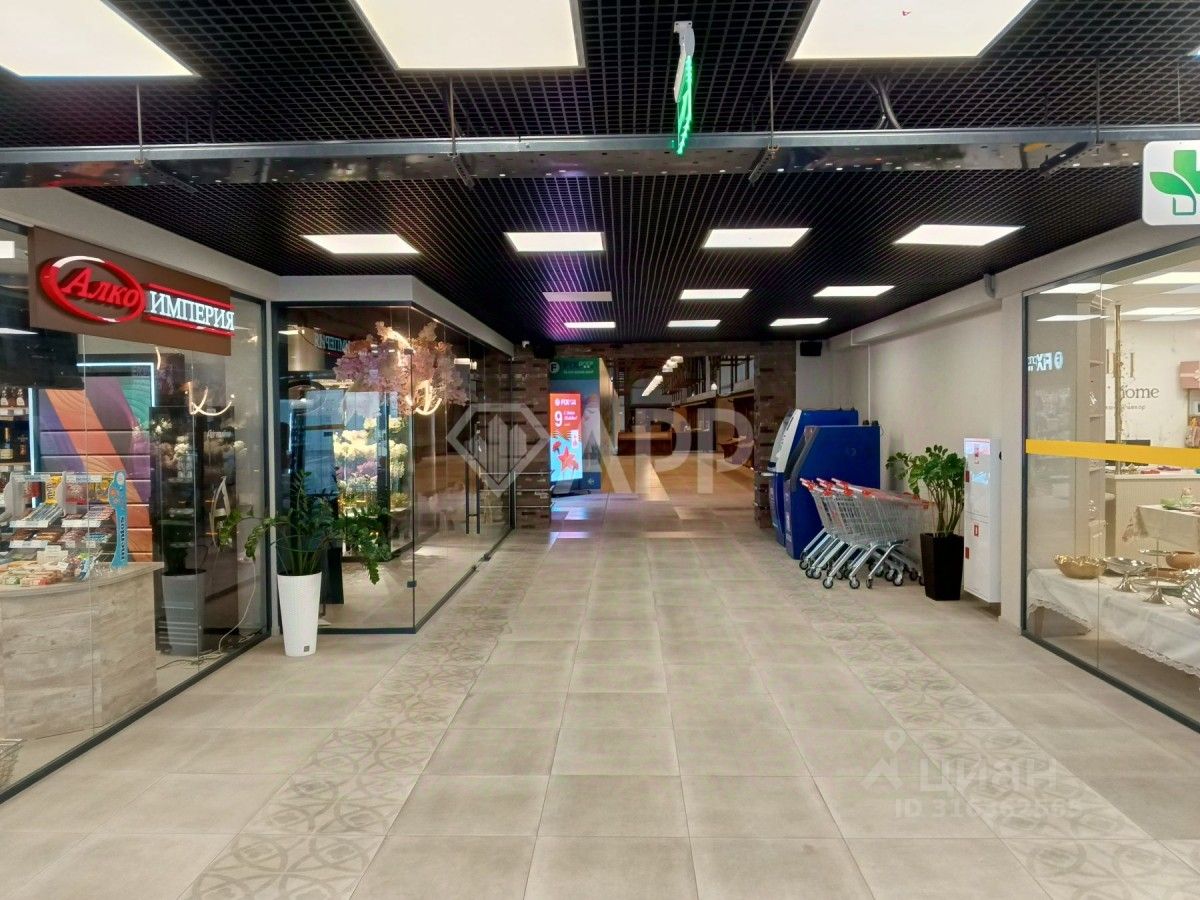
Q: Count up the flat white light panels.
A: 13